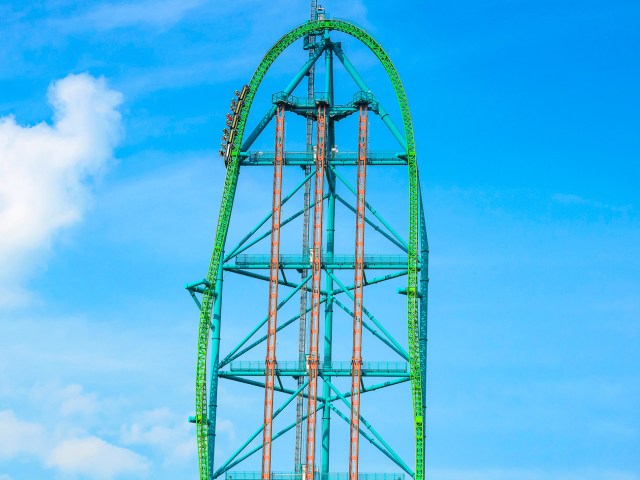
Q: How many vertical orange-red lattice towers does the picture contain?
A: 3